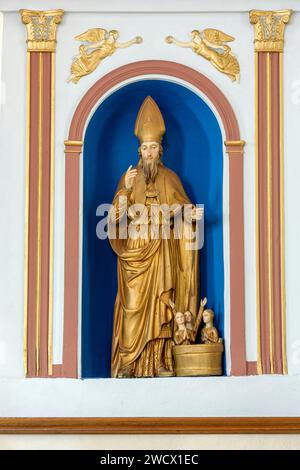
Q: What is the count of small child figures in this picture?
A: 3